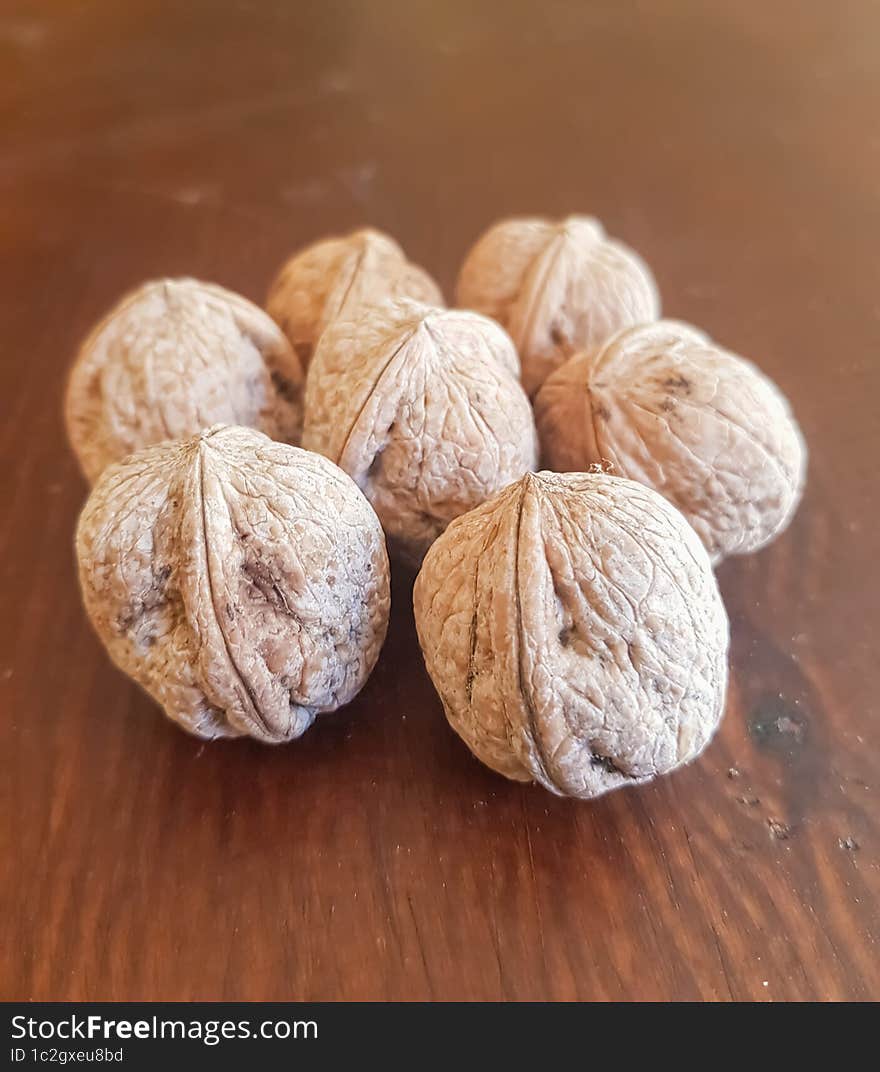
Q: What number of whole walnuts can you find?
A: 7